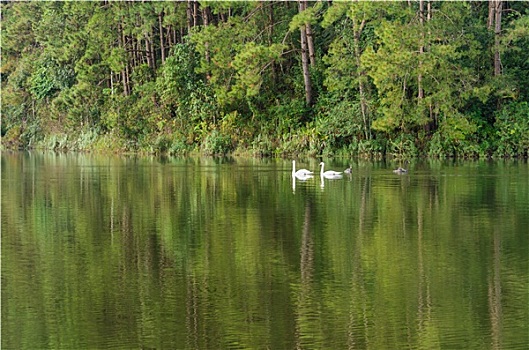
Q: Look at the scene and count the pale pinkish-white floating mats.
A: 0